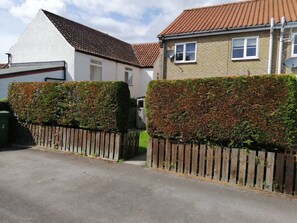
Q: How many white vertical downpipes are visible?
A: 2